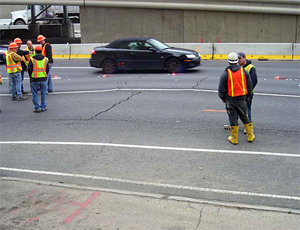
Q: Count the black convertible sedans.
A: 1